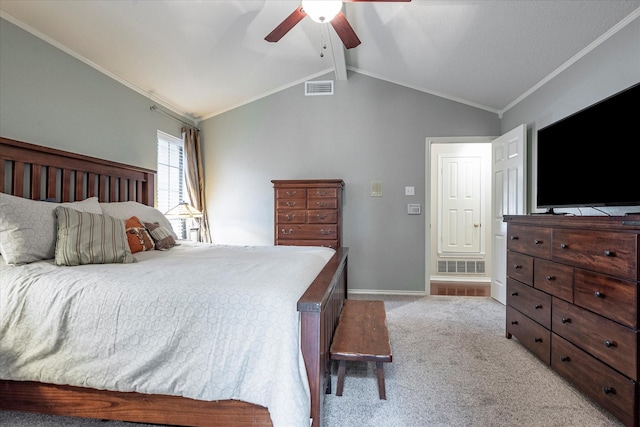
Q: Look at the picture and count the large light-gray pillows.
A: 2